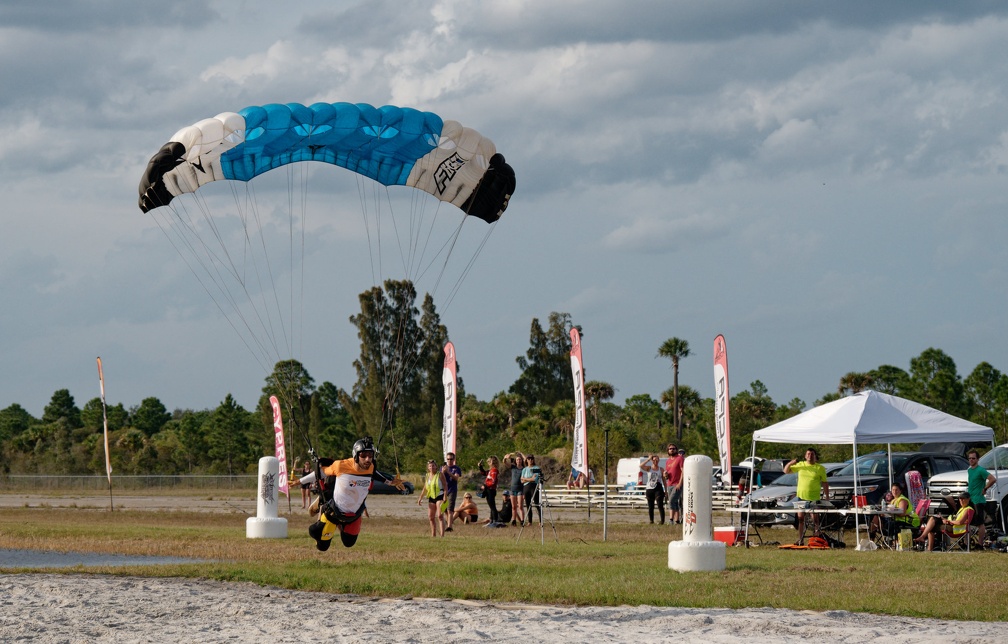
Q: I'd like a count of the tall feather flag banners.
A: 5